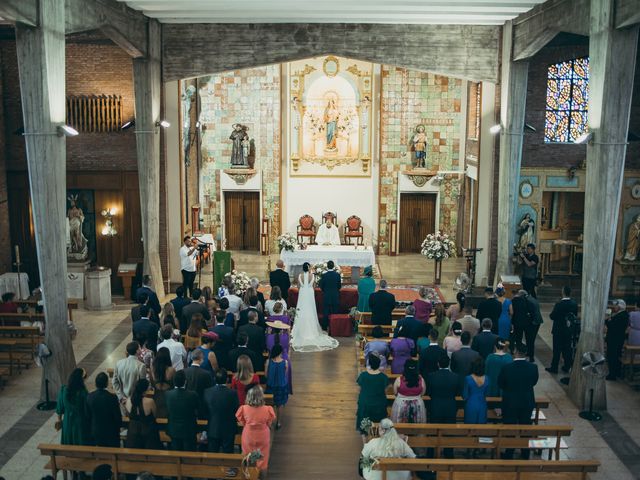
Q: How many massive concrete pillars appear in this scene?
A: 4